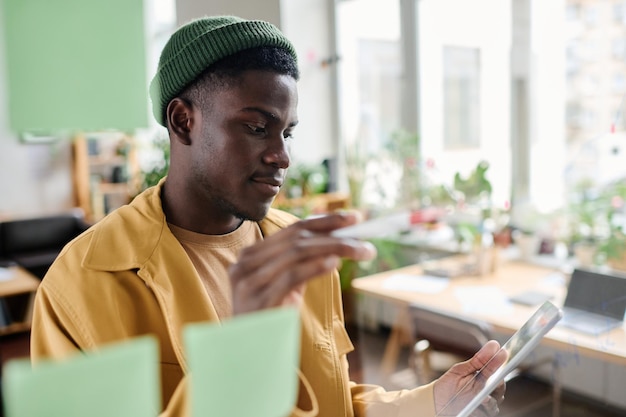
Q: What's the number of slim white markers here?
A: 1